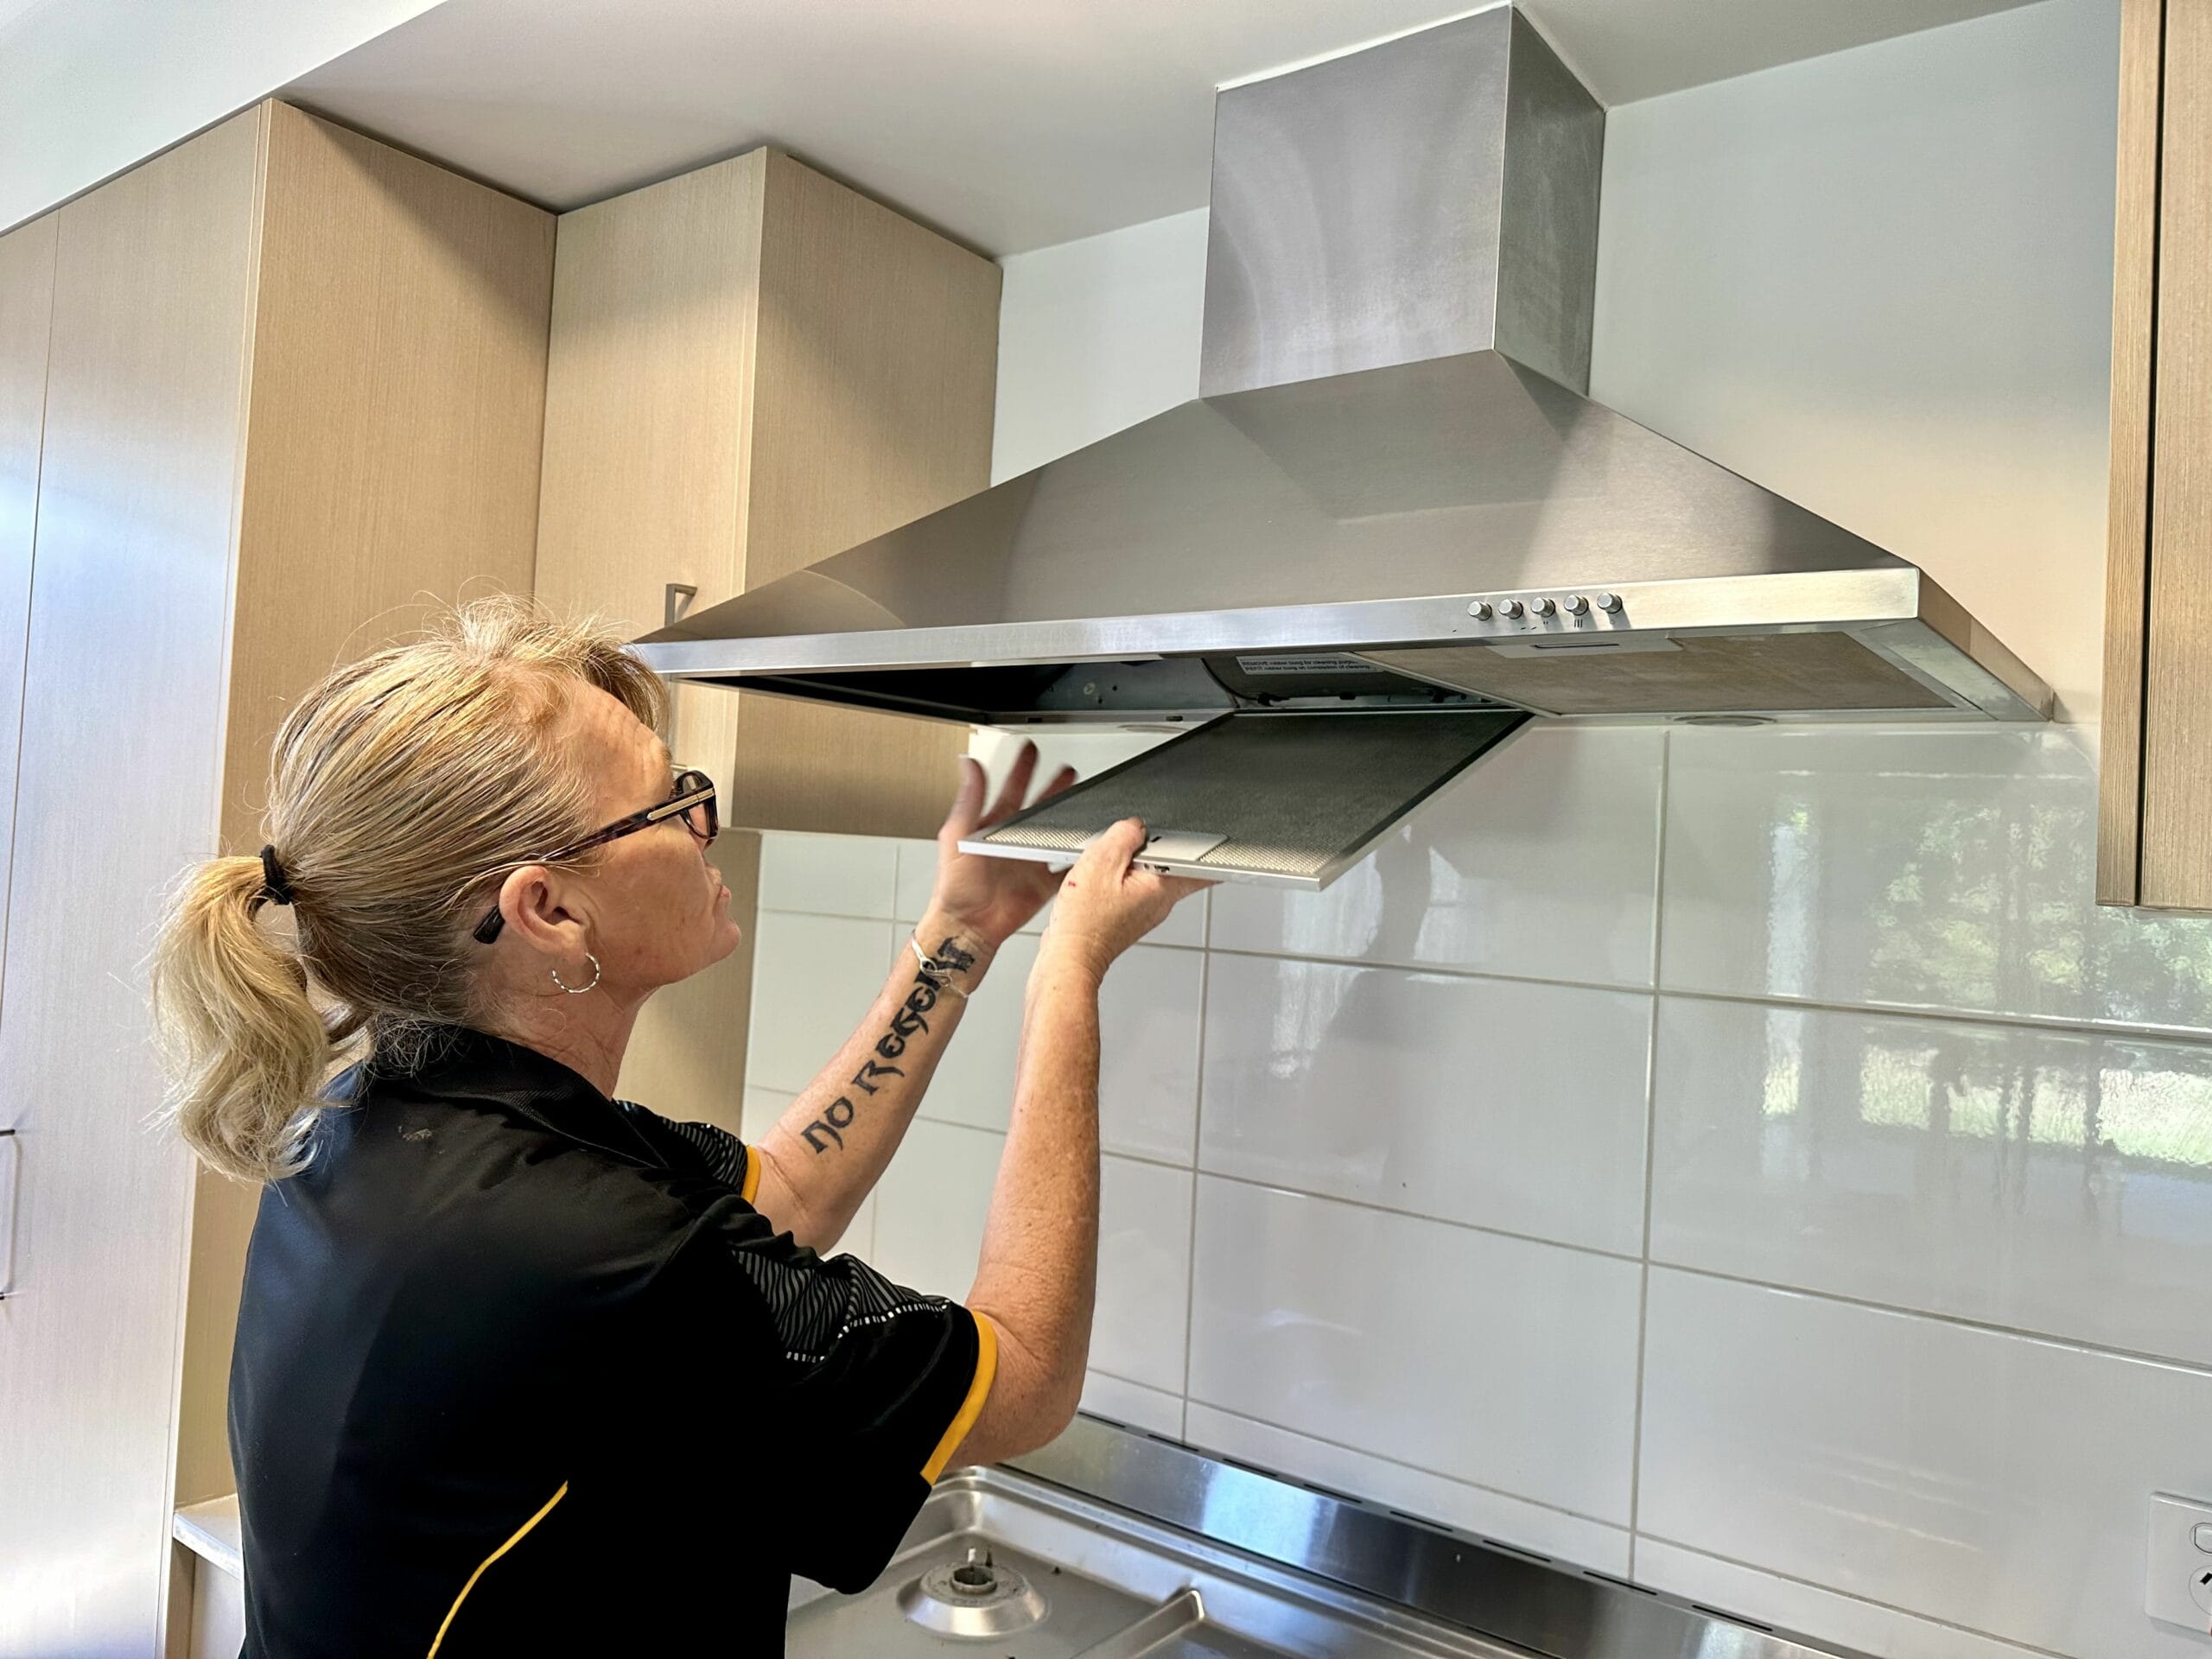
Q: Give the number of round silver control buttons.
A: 5